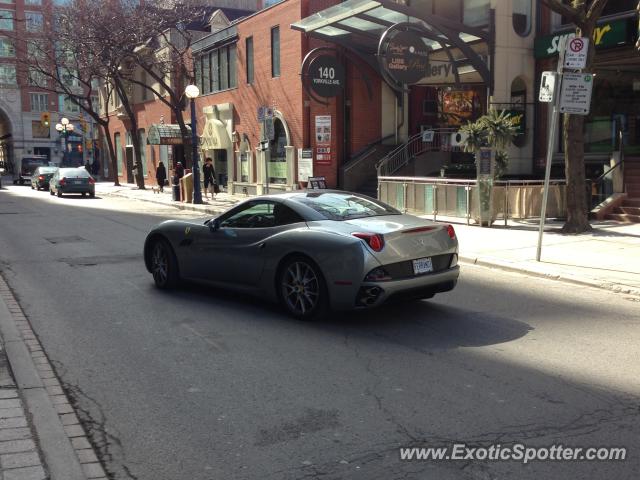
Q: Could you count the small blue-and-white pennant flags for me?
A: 0